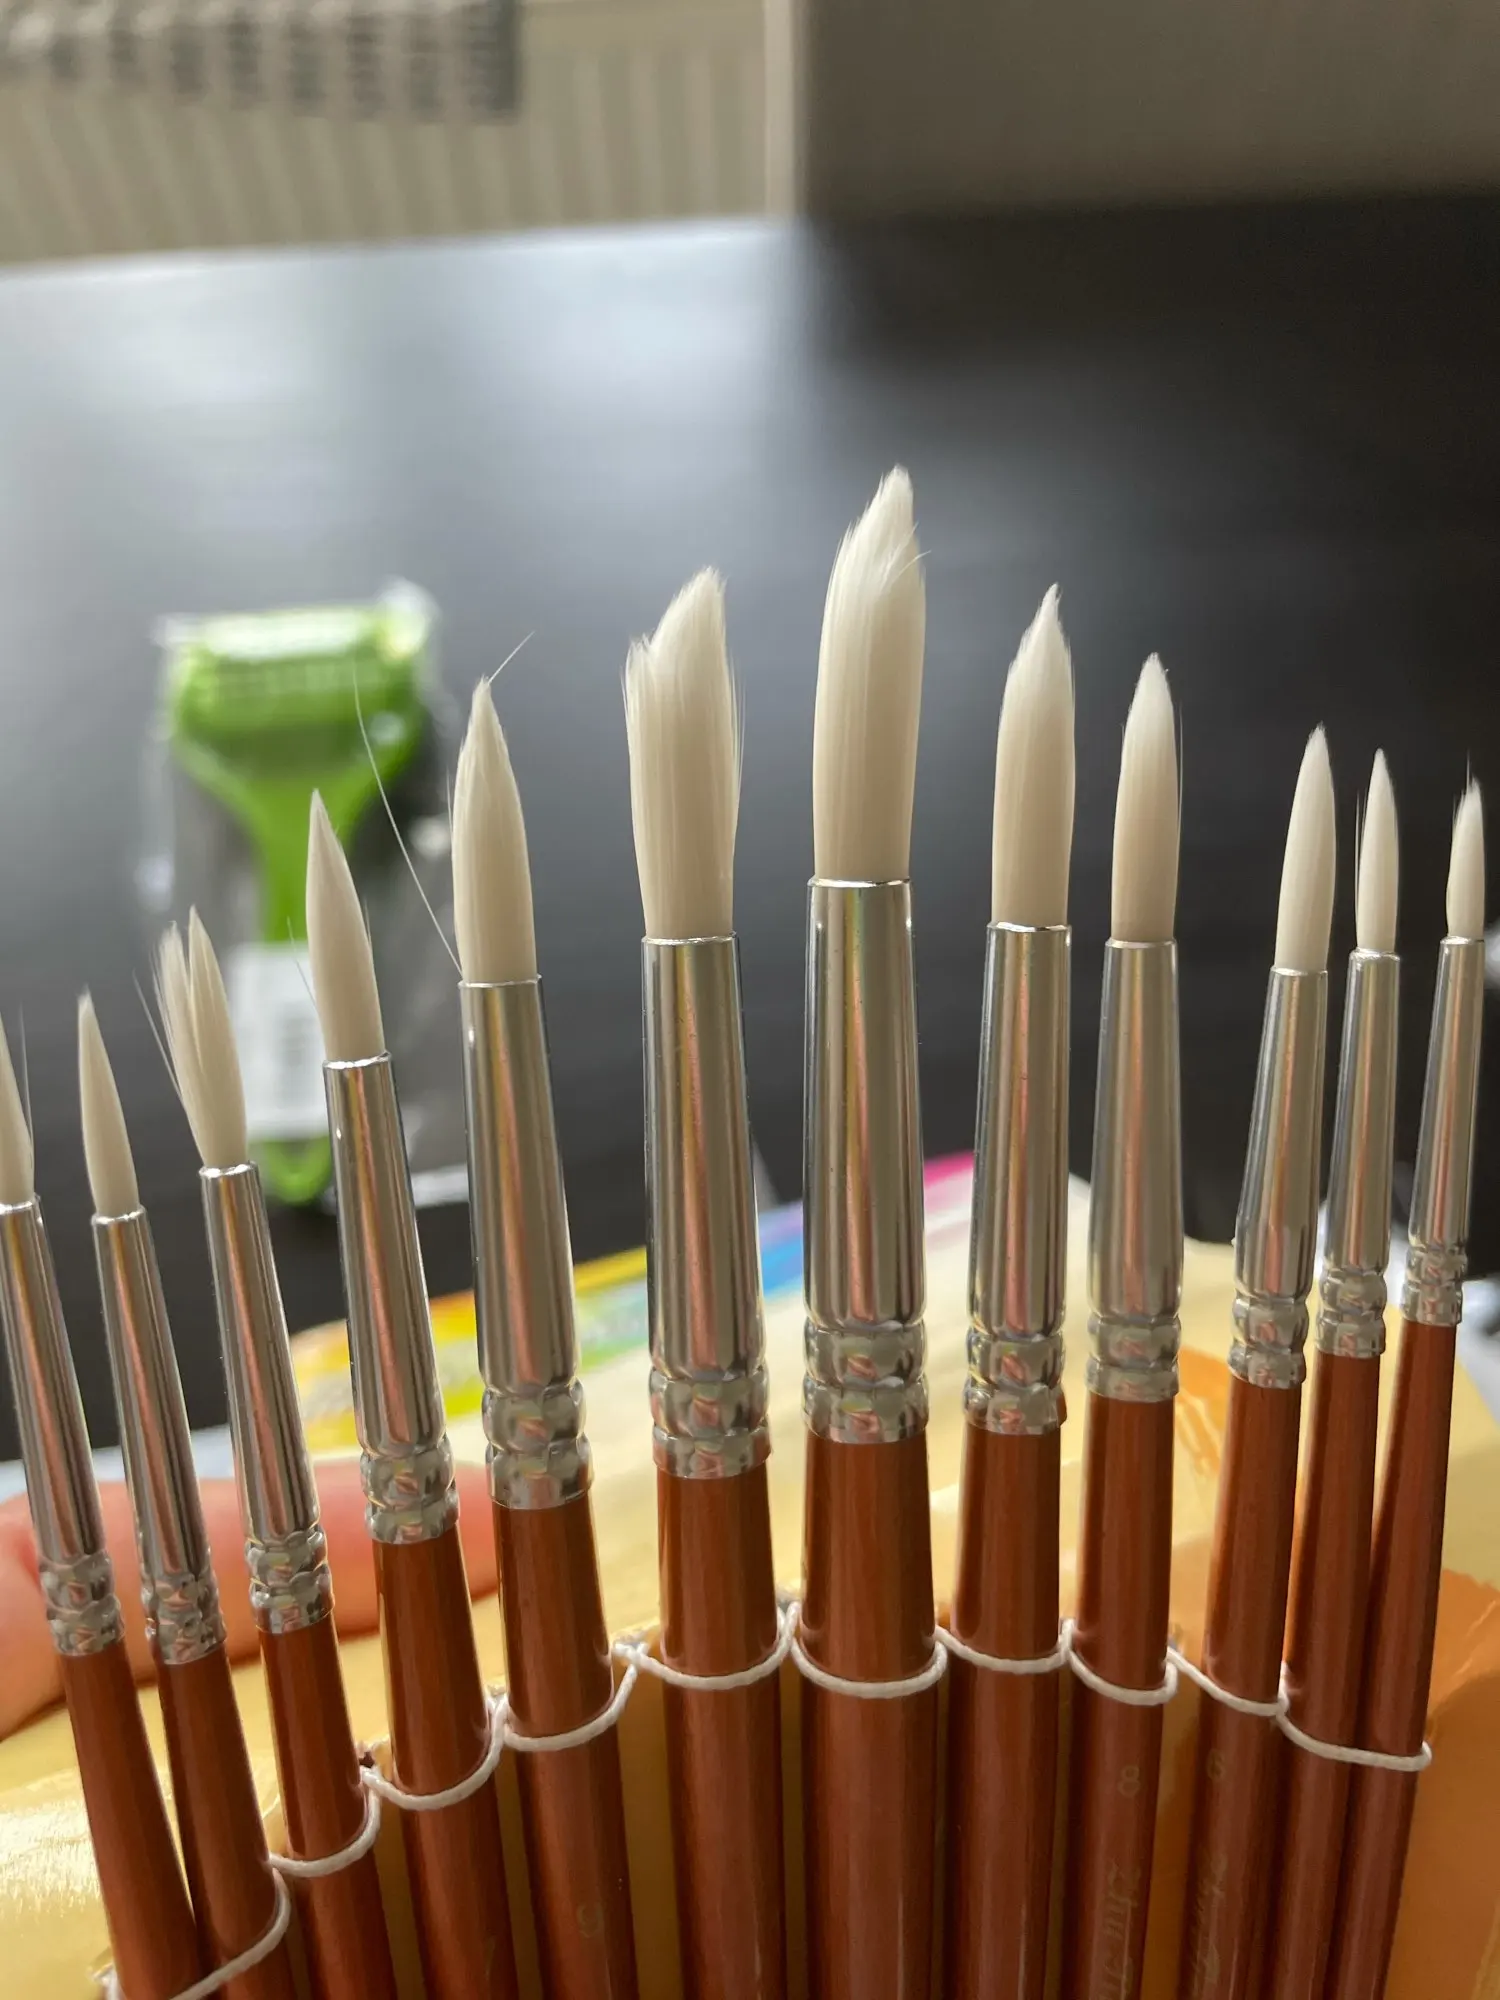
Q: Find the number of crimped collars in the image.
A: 12